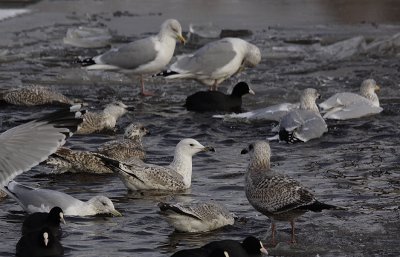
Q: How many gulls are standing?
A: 3